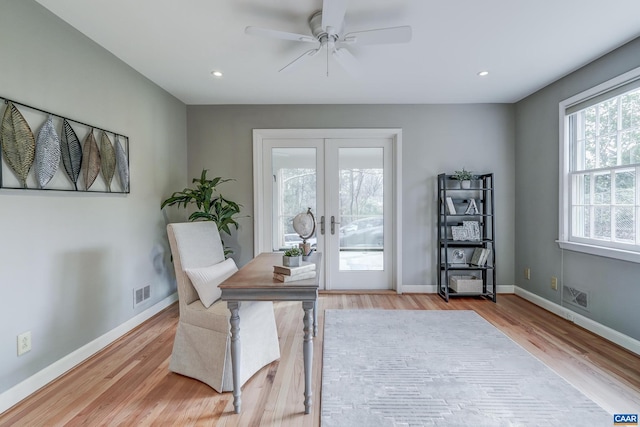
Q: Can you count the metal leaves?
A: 6